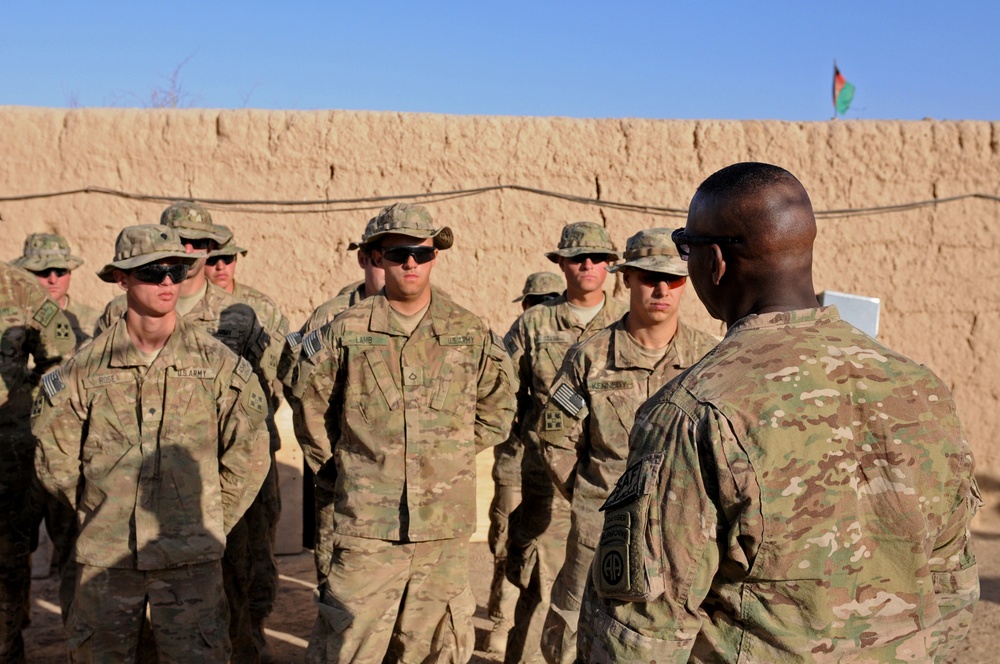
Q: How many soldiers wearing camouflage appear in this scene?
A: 11